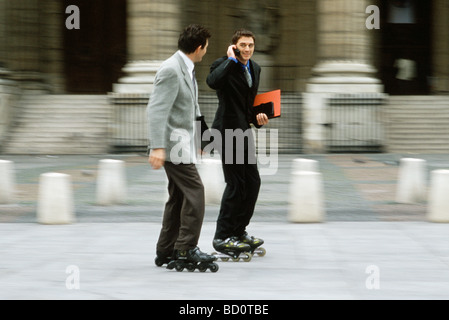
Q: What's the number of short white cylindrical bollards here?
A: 8